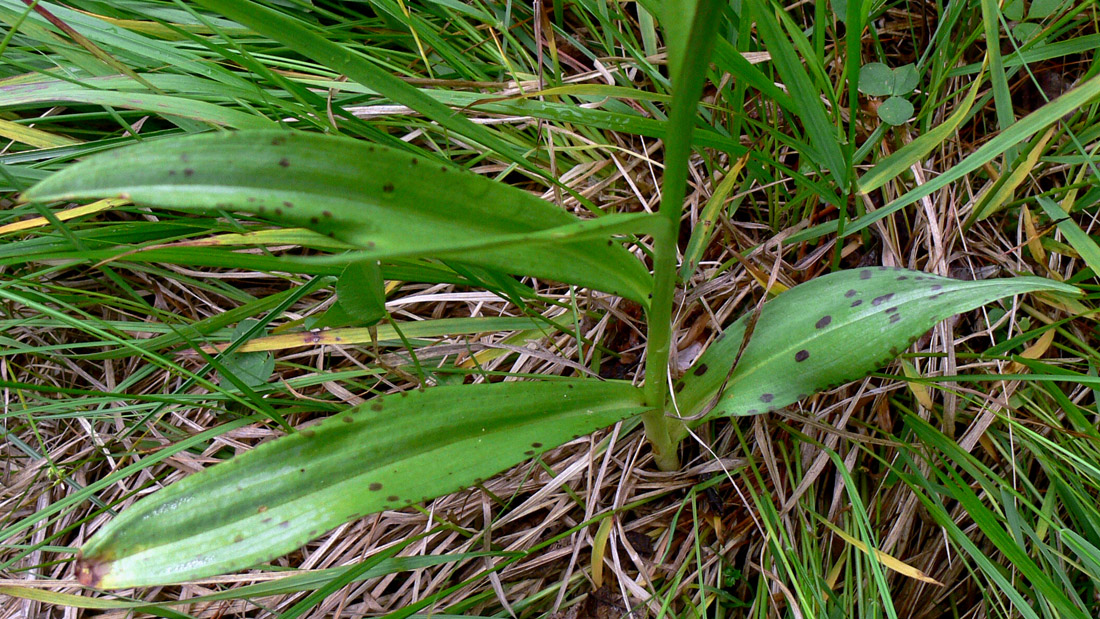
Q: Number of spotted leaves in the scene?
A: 3